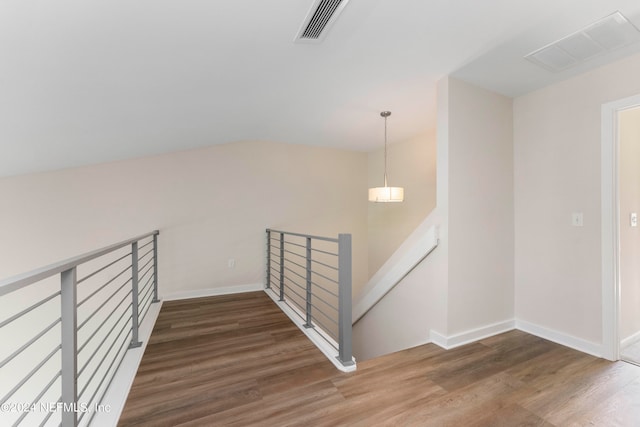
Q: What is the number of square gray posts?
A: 7